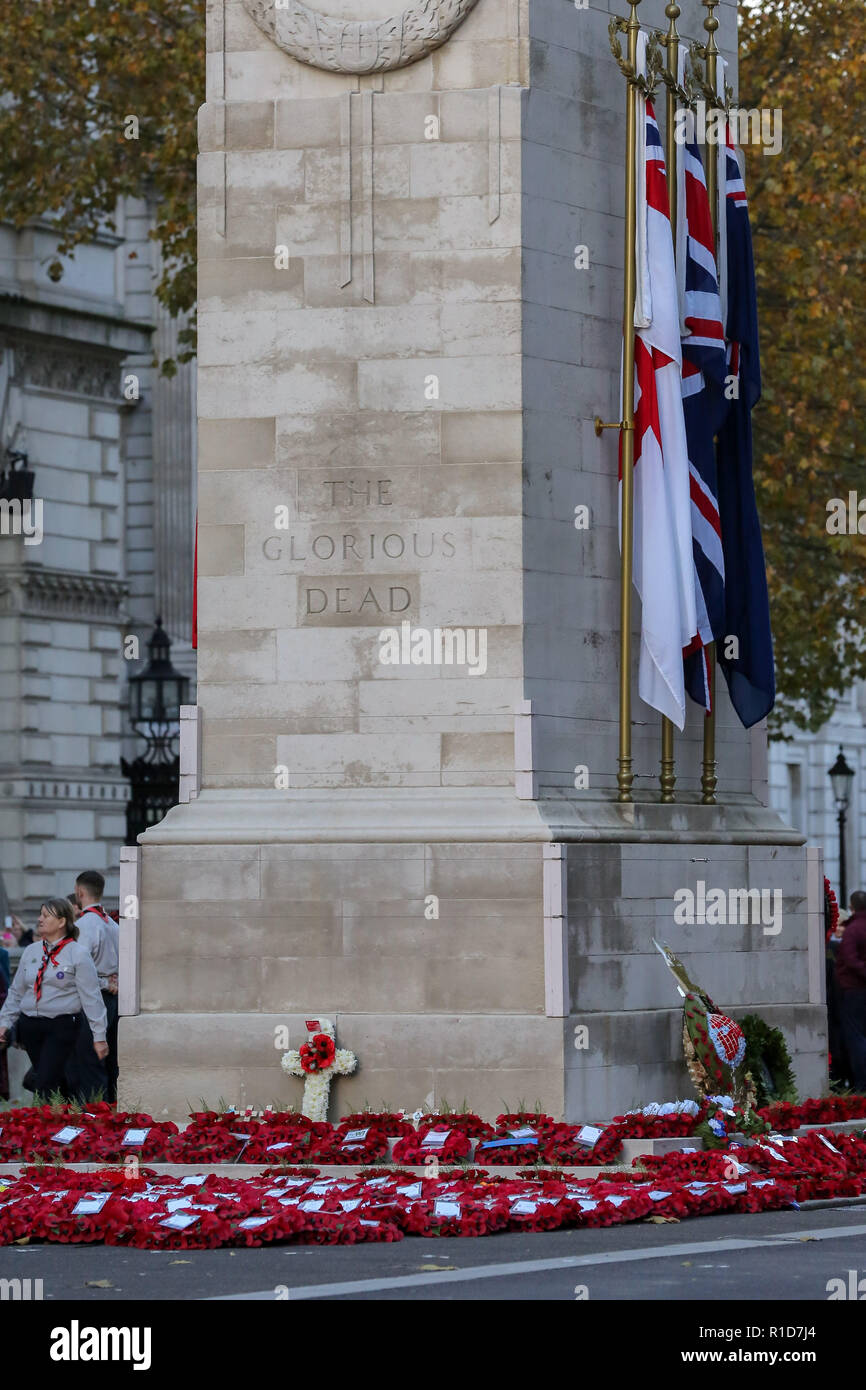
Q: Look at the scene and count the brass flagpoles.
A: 3